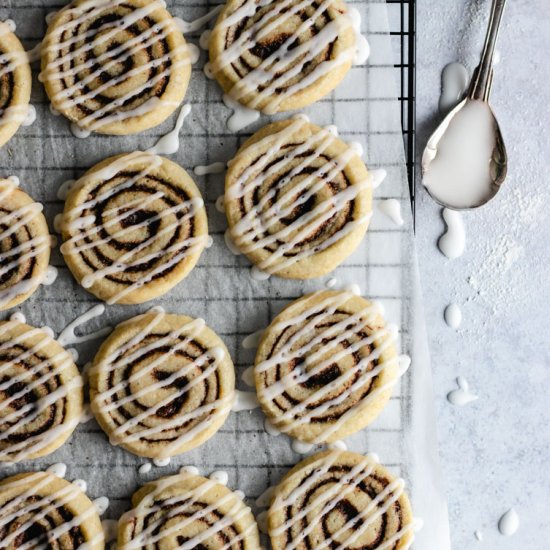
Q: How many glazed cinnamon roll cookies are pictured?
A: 12